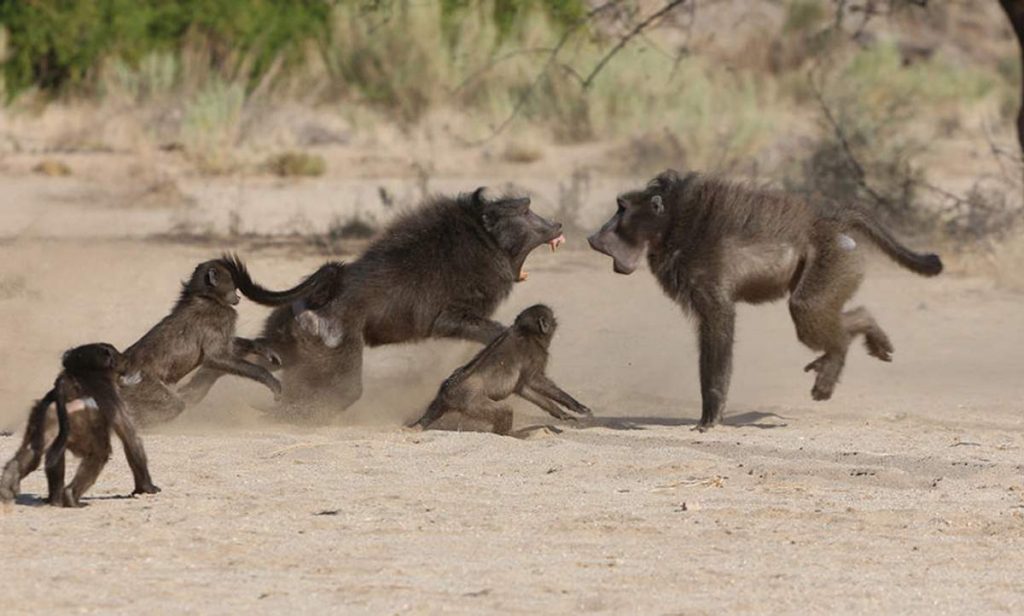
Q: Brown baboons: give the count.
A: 5